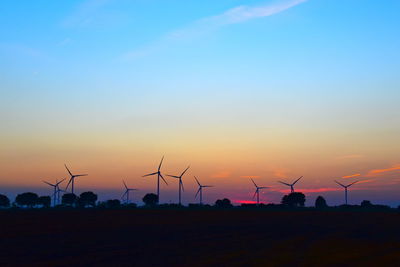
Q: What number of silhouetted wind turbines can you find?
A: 10